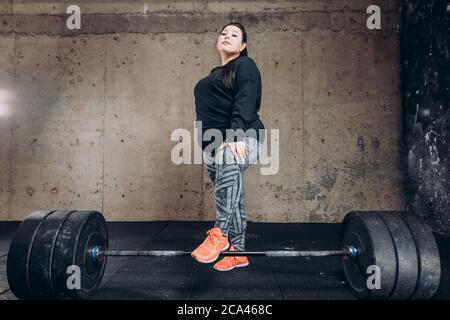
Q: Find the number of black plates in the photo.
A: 6